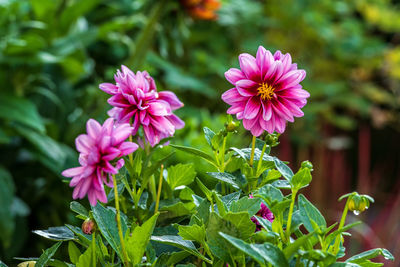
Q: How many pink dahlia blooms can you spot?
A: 3